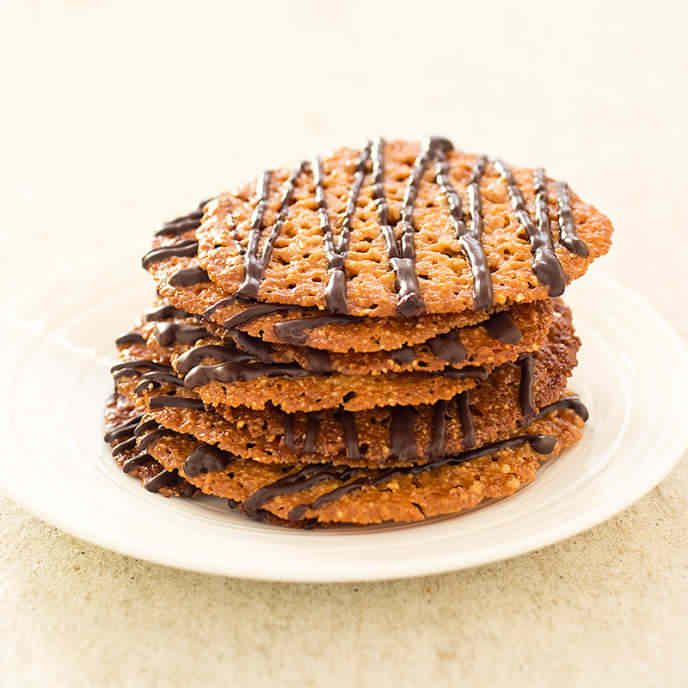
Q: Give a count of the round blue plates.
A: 0